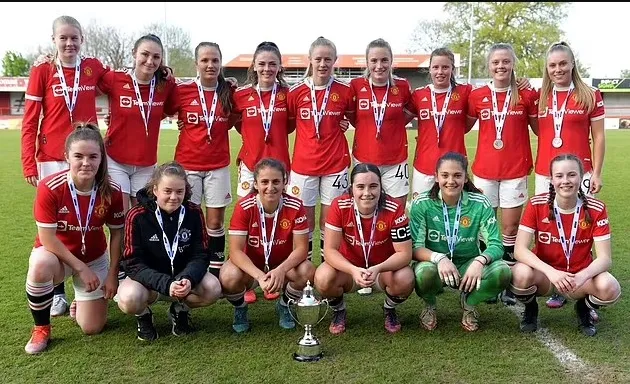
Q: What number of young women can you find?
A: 15